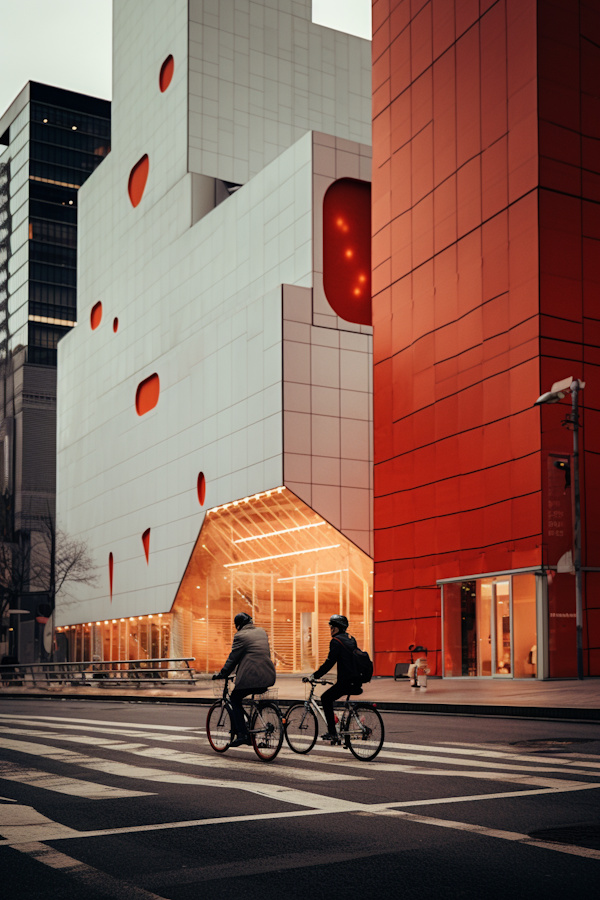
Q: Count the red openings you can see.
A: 9